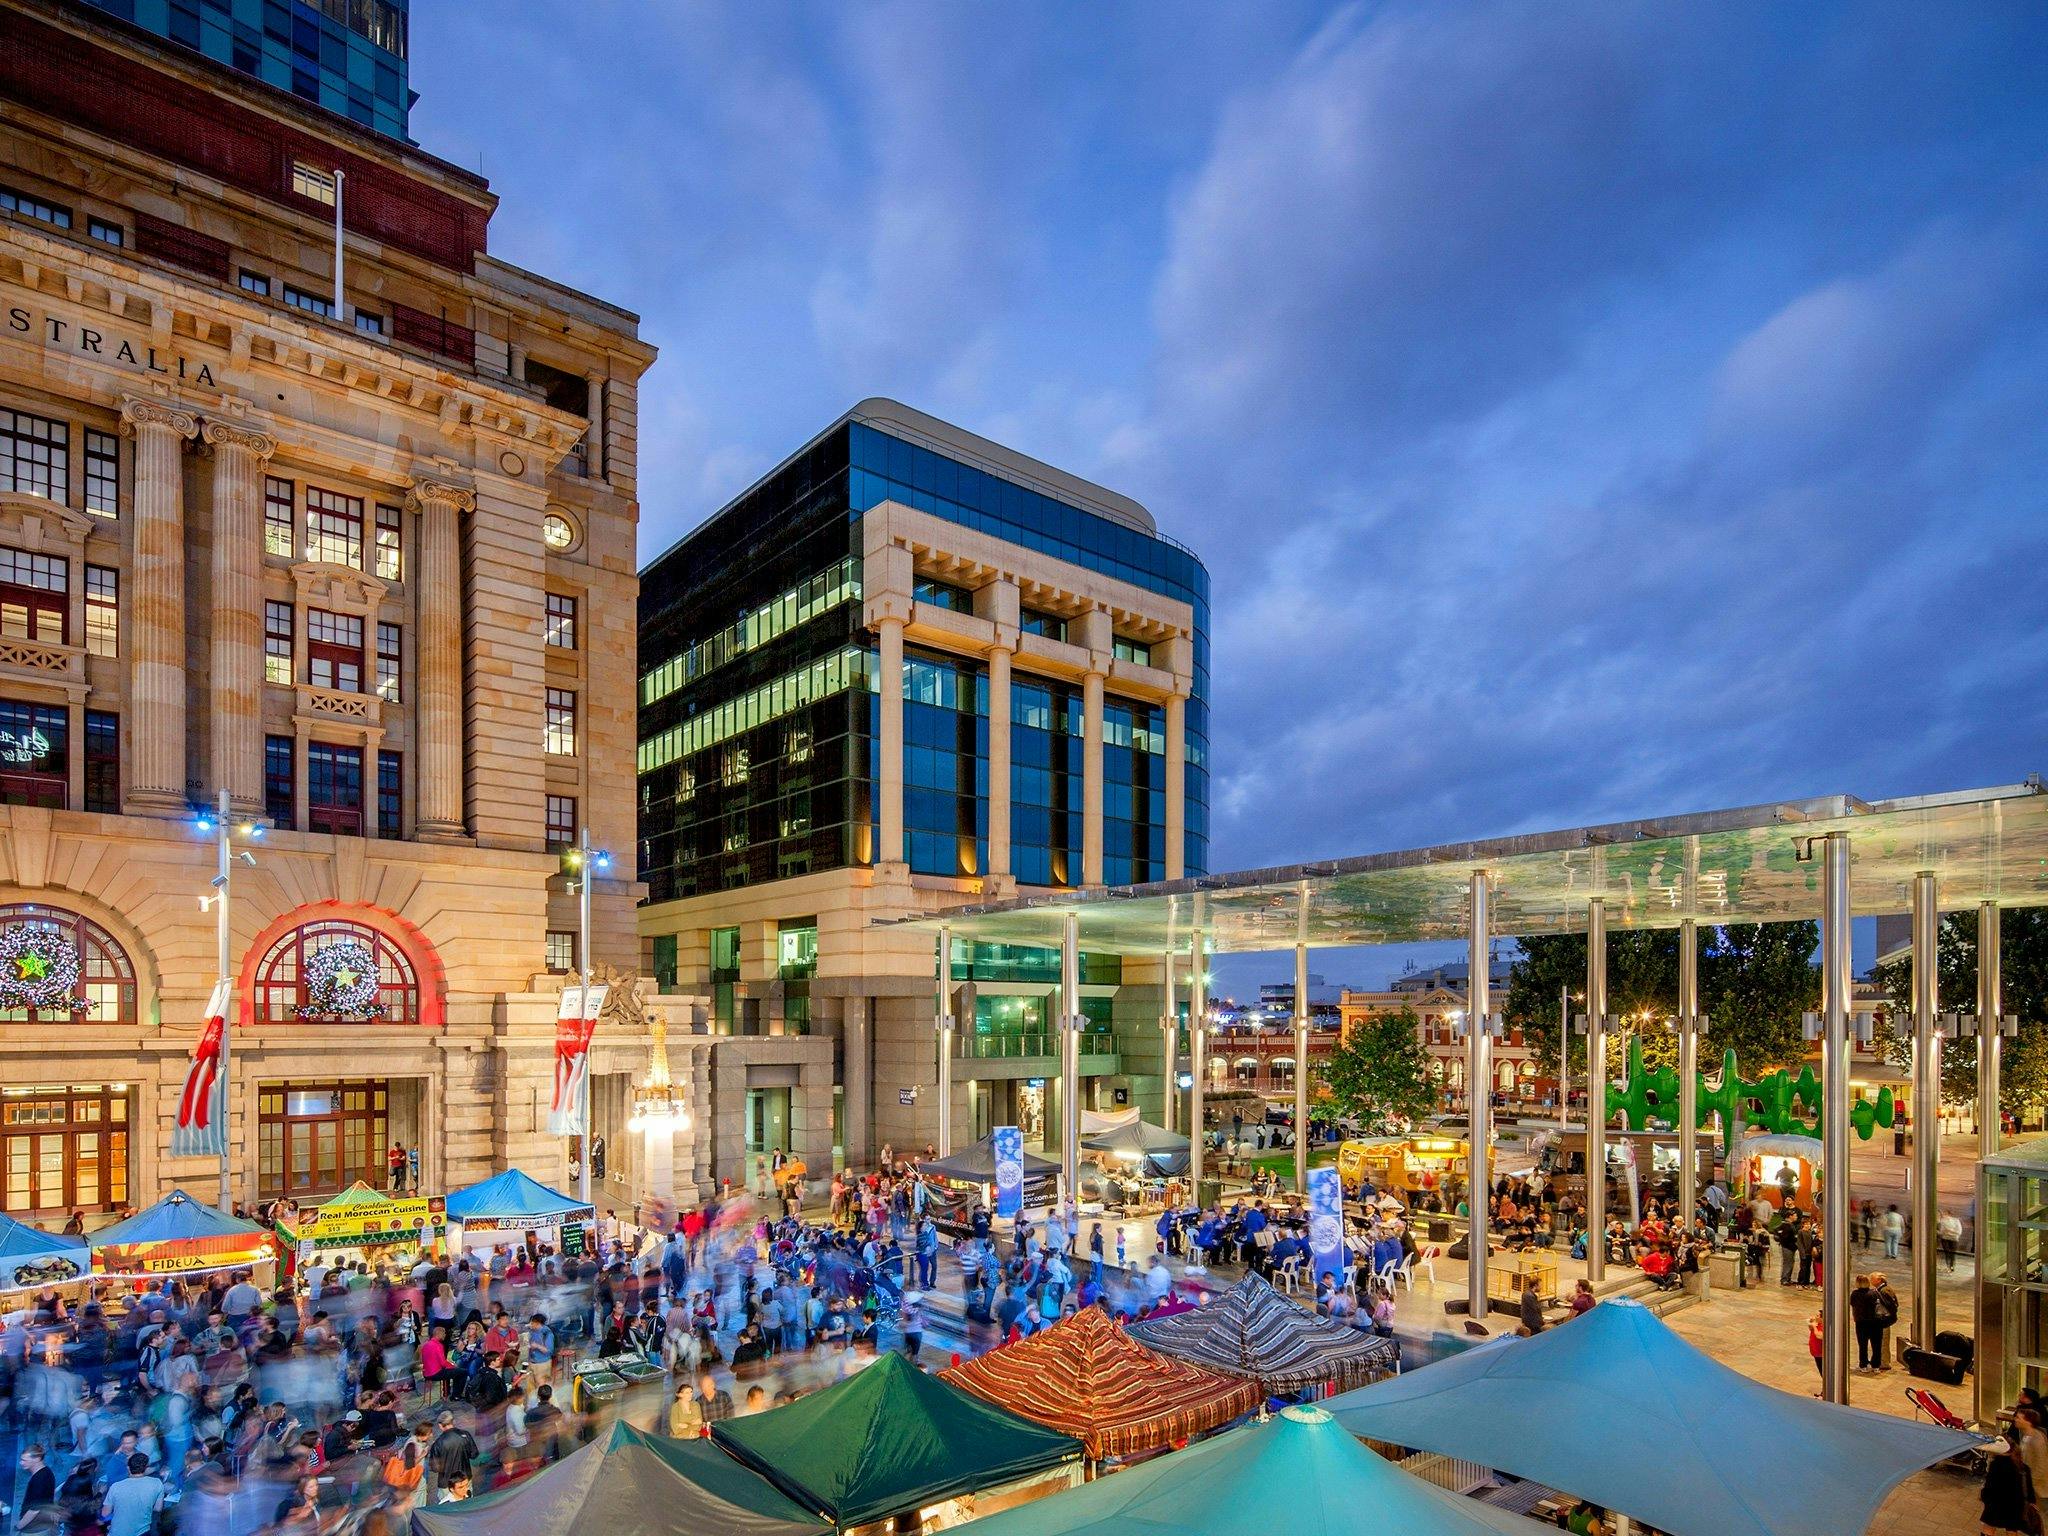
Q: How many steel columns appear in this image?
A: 11